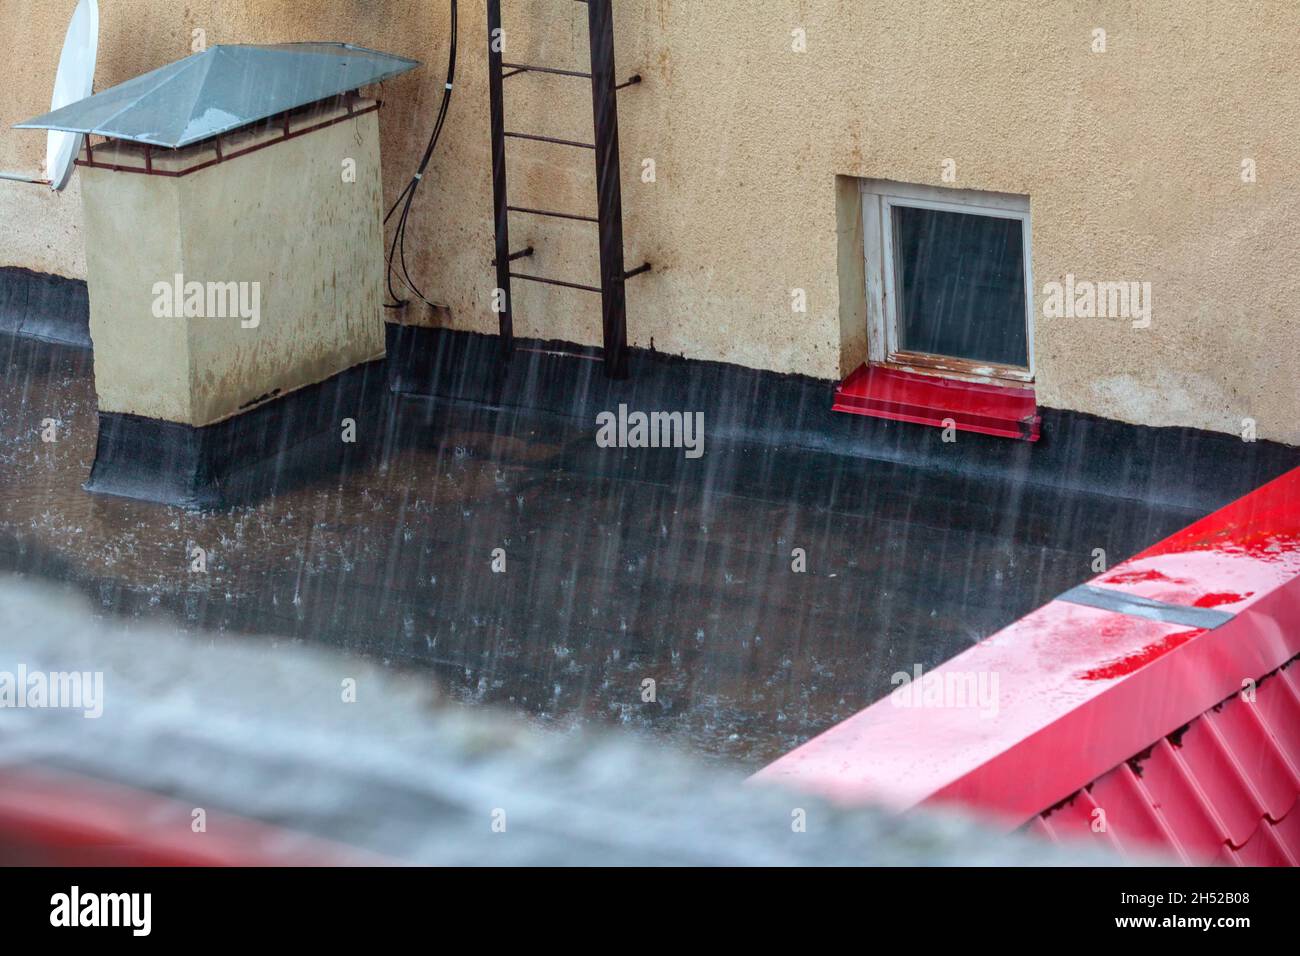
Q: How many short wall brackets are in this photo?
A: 4